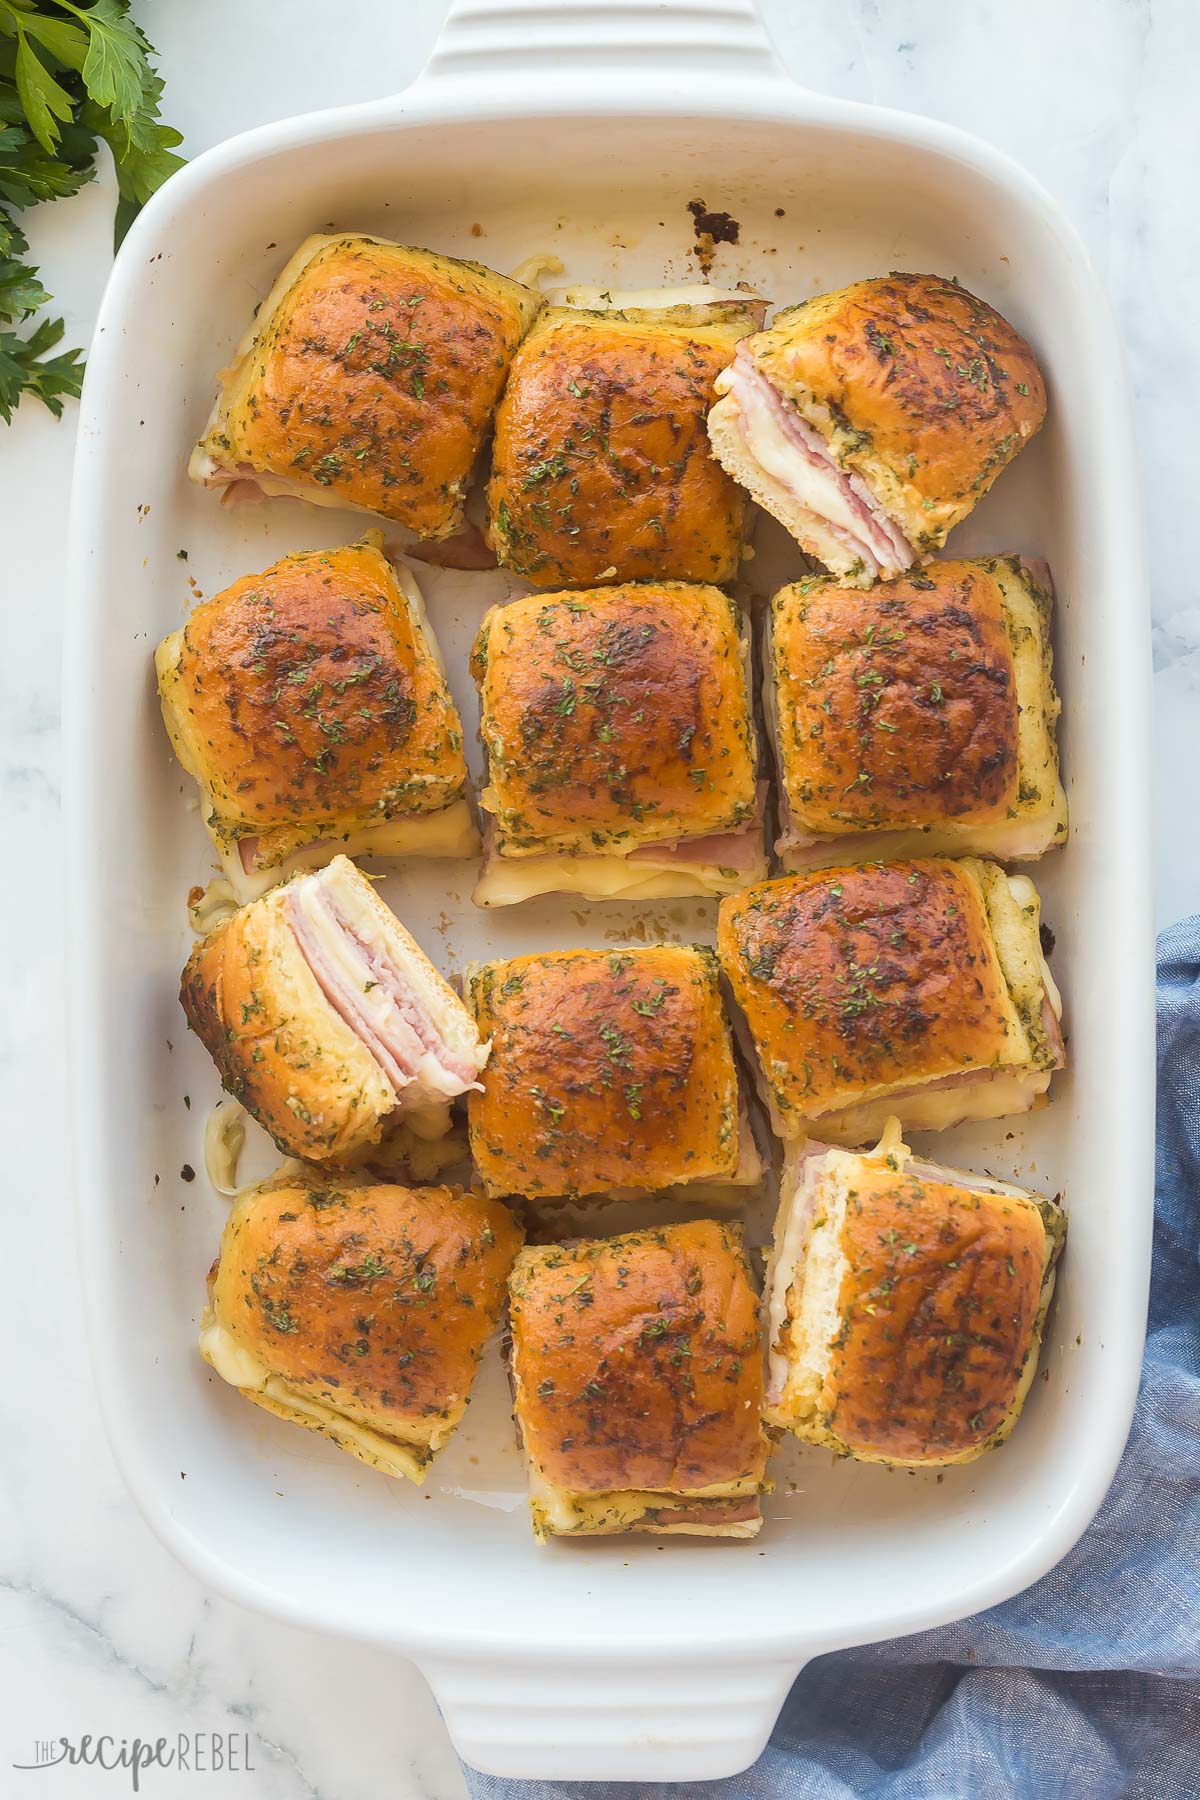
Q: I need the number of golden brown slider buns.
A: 12